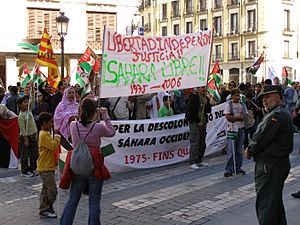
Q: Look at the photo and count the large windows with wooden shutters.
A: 2